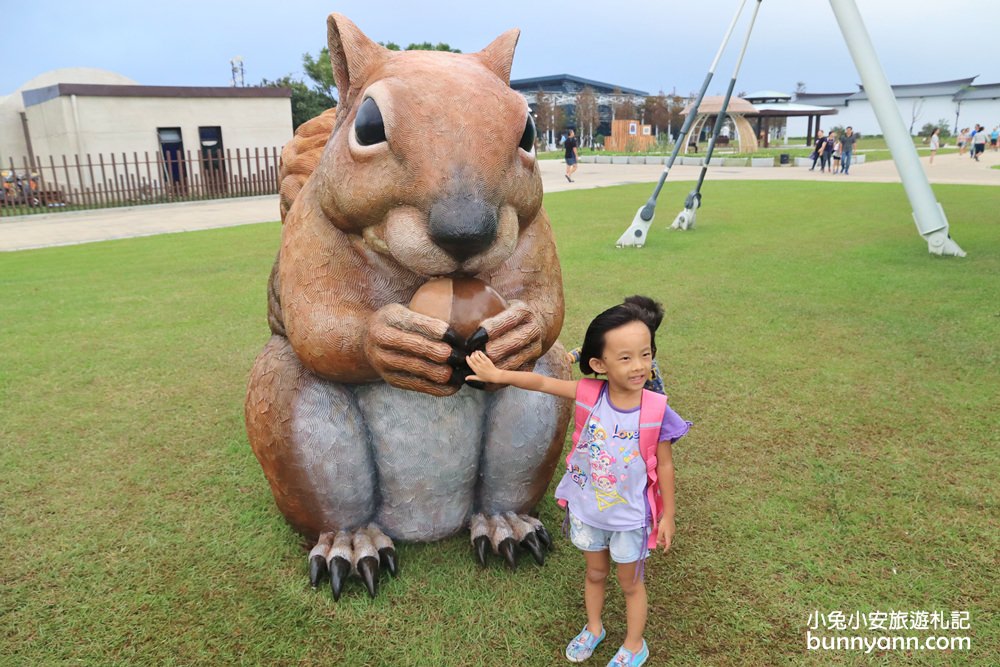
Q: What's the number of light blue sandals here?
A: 2